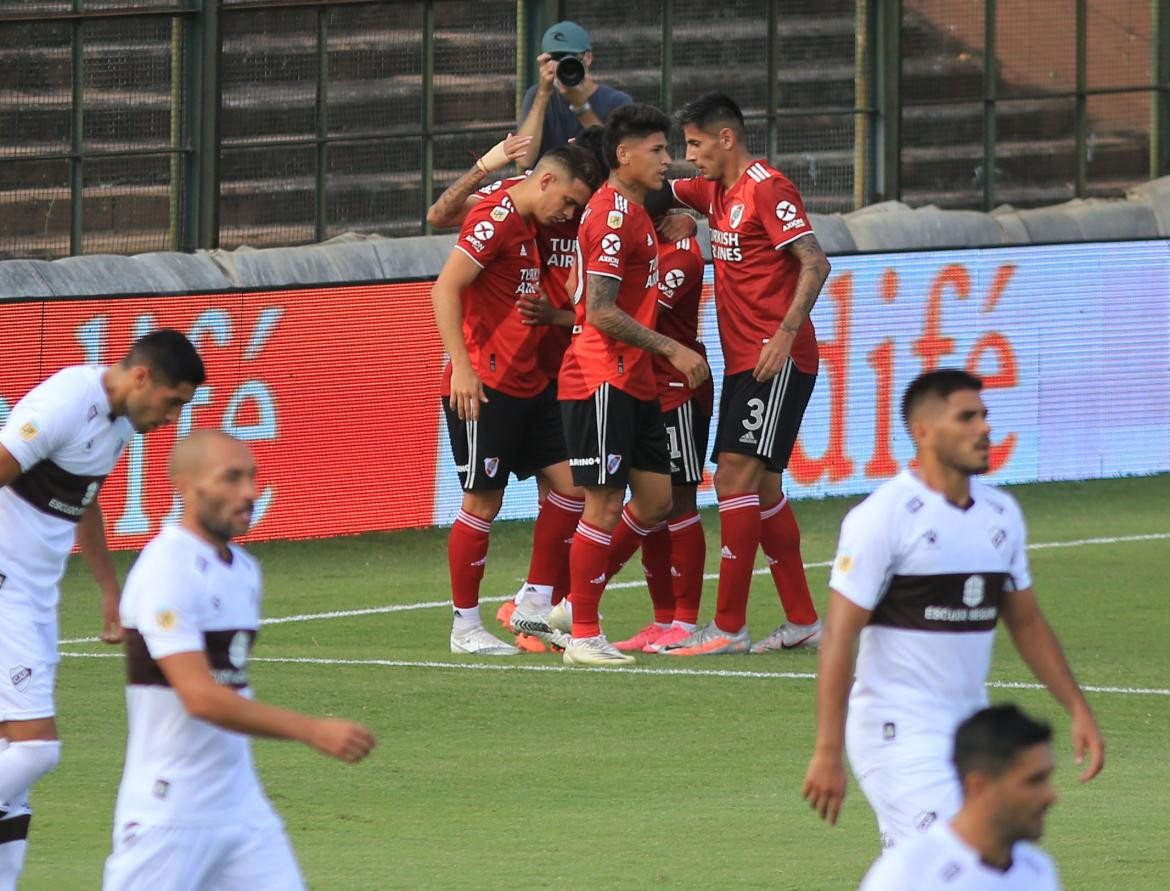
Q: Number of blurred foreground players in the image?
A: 4